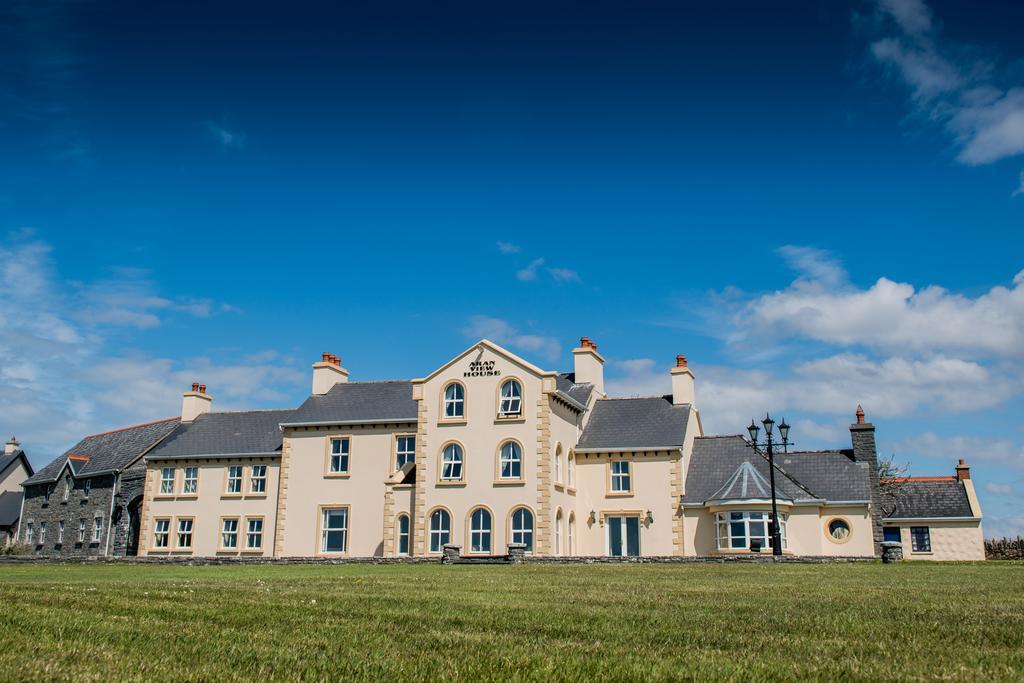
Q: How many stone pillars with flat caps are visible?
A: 3